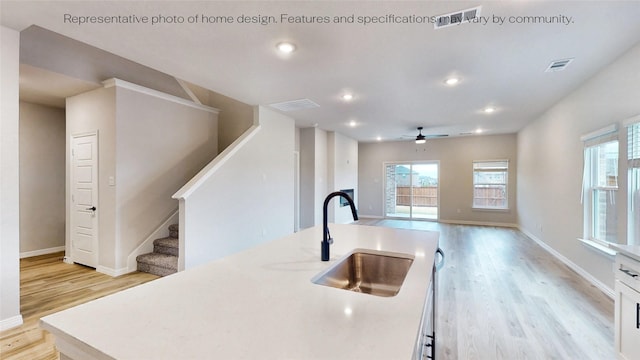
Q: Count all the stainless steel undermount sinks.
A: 1